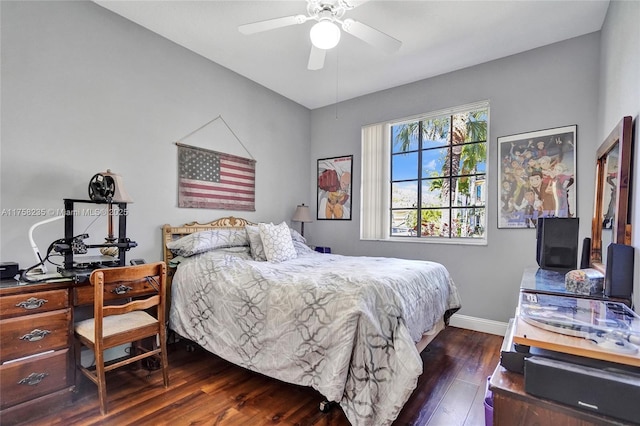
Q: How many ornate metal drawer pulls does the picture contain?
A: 4